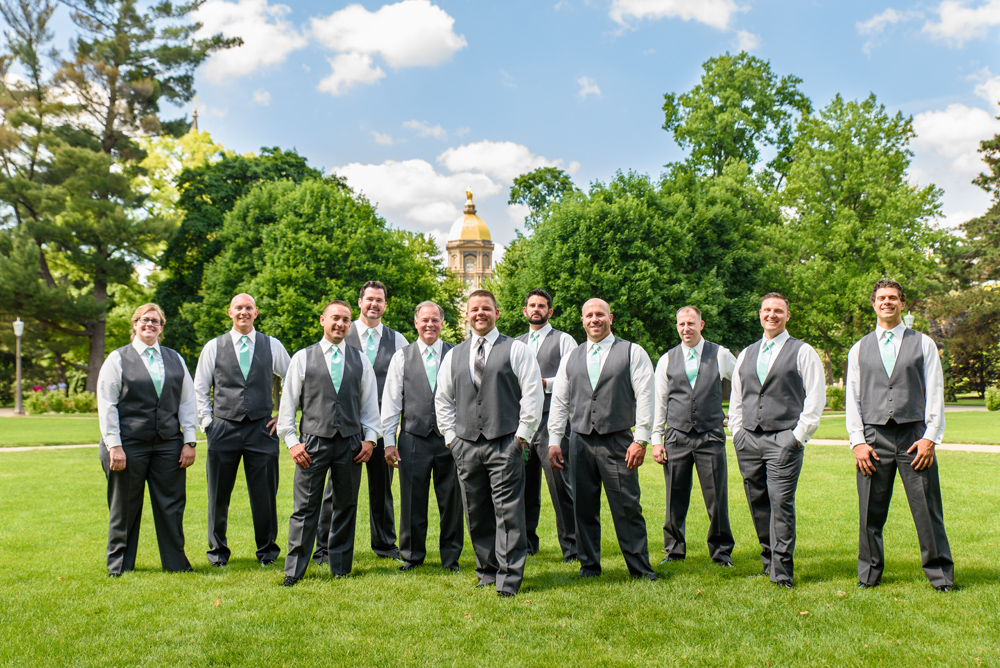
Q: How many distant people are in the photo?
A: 3